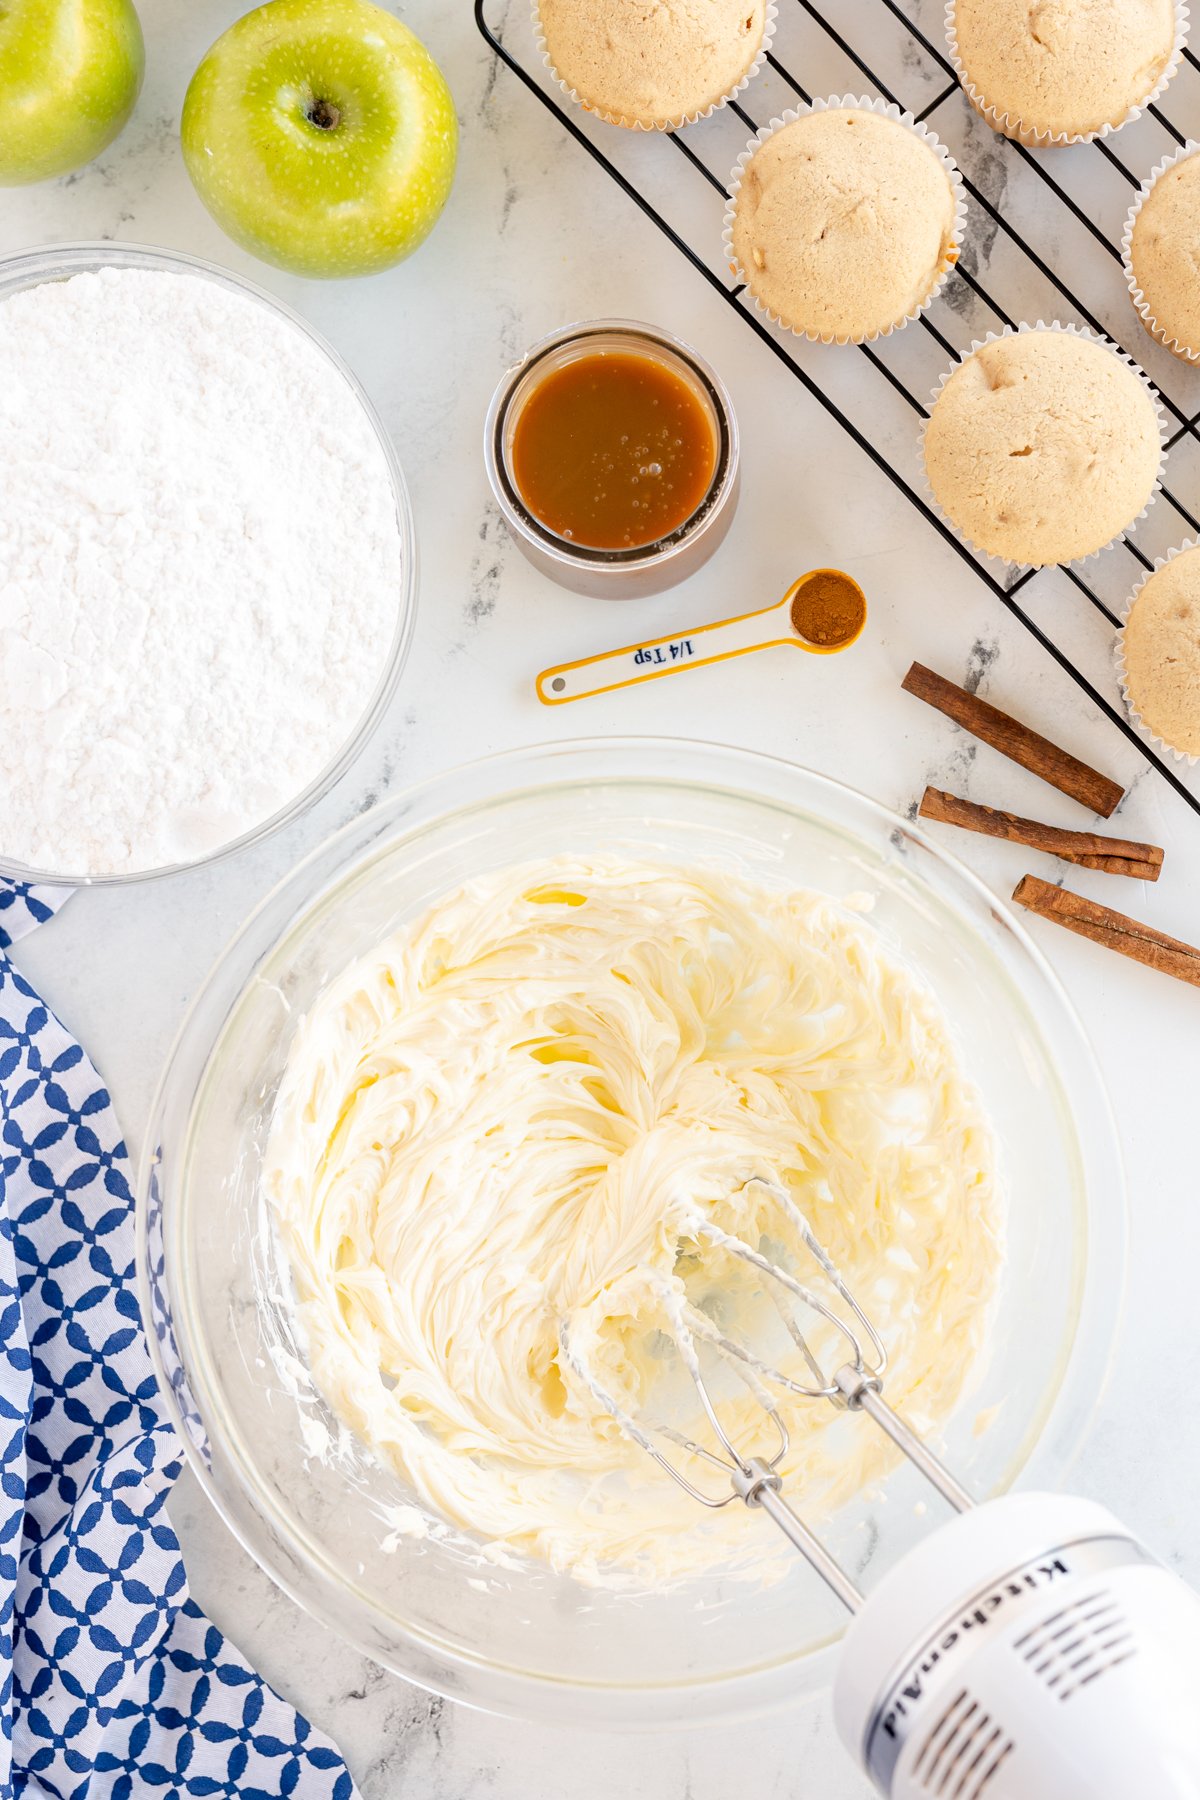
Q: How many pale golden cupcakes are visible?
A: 6